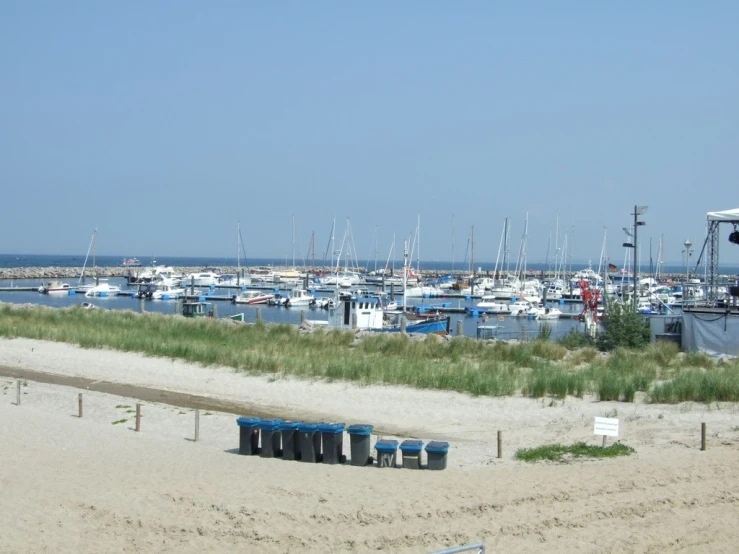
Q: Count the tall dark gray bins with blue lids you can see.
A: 6